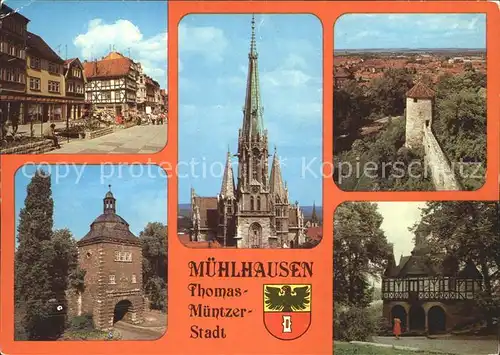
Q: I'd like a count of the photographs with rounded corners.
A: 5